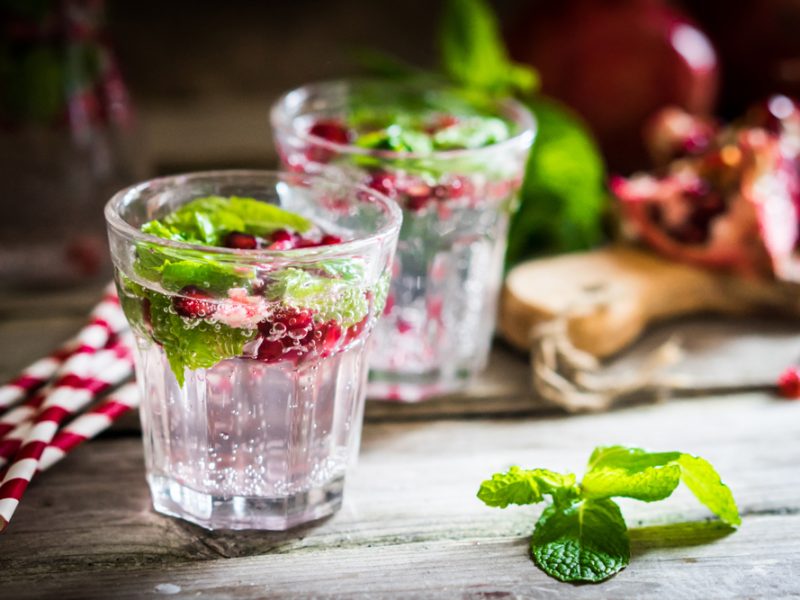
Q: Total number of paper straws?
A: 5